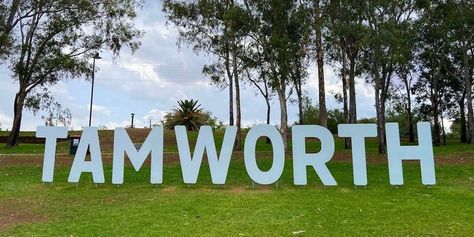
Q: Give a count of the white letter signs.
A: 8